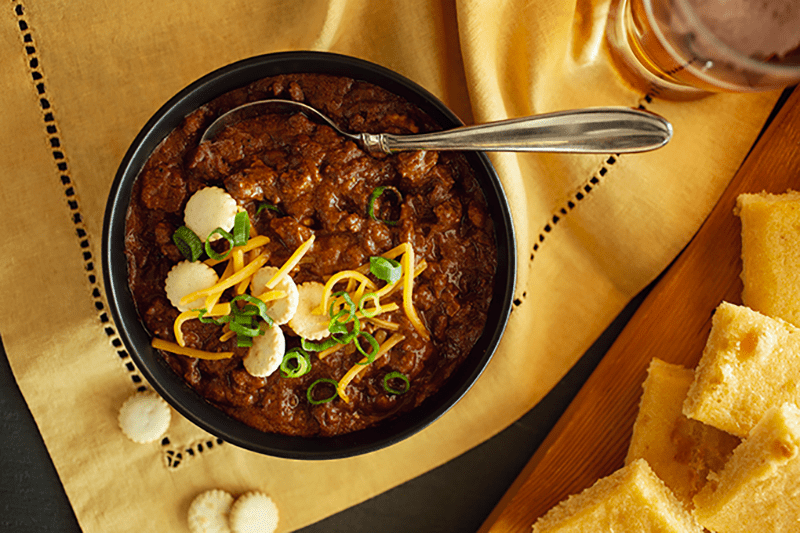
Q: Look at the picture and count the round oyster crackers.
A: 8